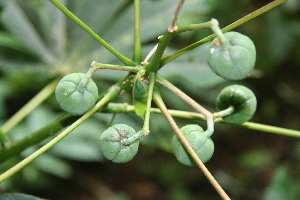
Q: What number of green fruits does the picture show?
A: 5